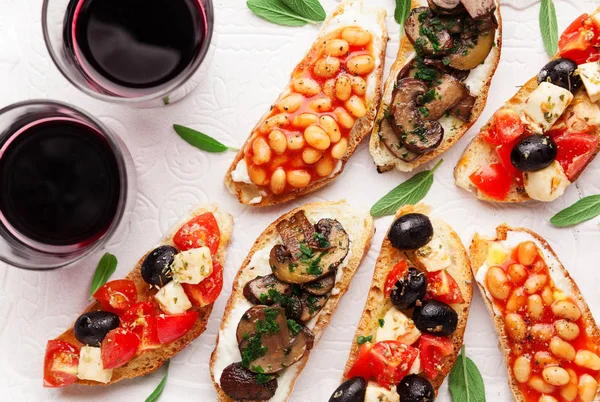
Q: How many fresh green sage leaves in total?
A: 10